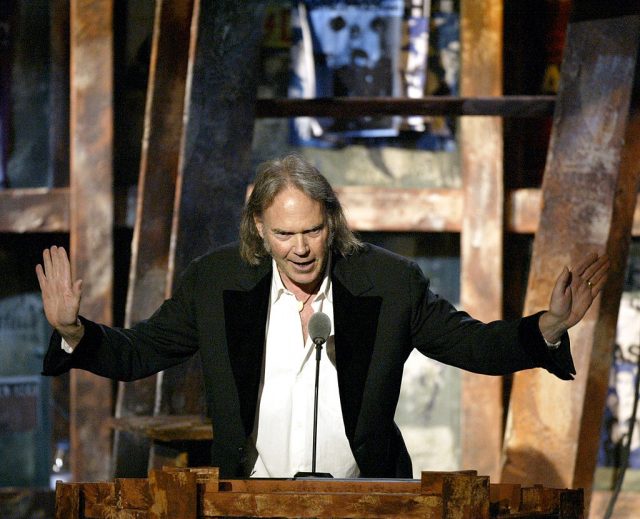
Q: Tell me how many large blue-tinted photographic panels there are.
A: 1